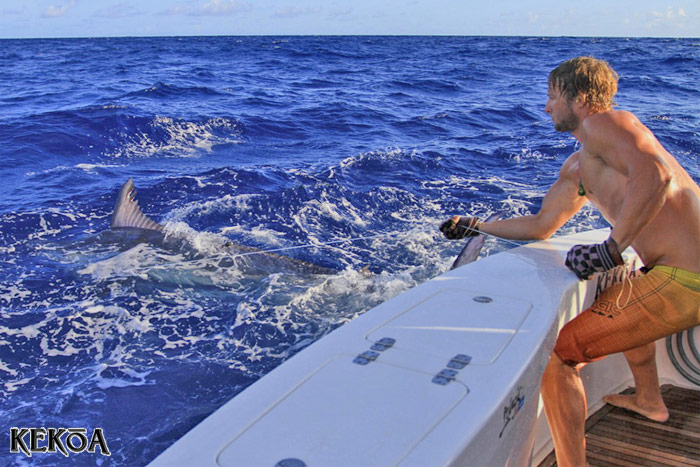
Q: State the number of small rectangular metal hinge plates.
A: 4